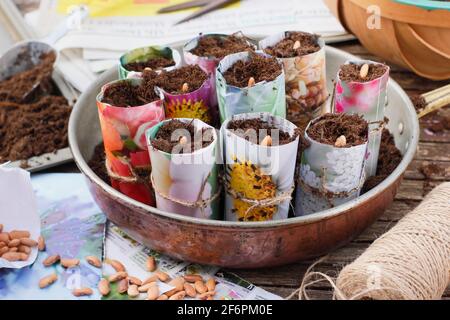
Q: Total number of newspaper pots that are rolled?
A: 10